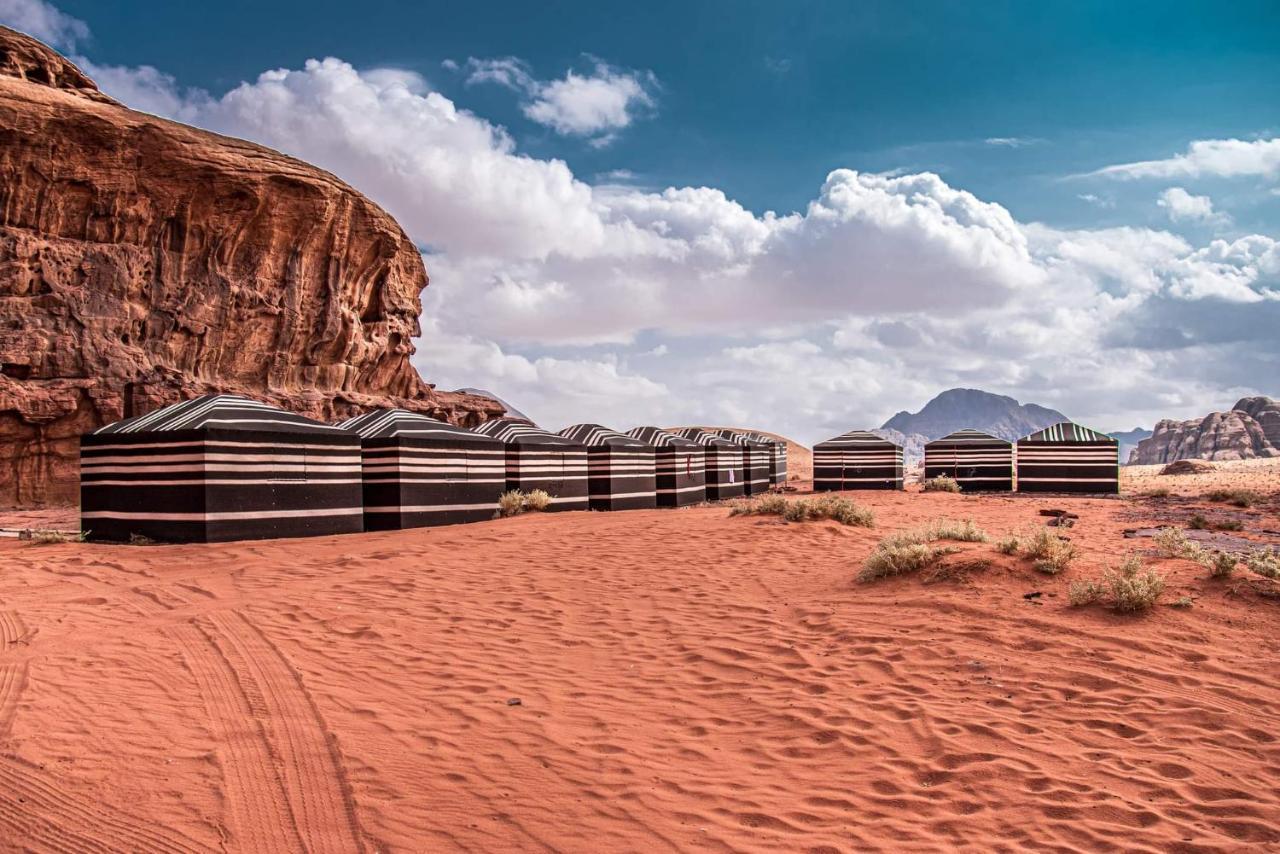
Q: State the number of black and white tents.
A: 11